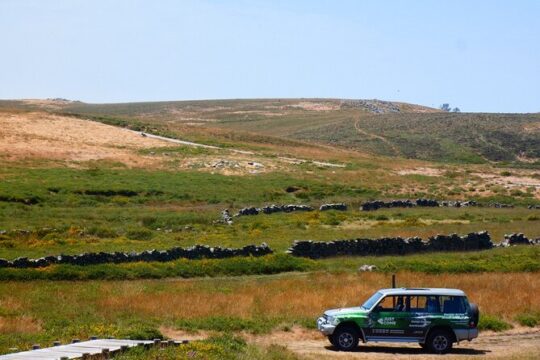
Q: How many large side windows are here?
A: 3